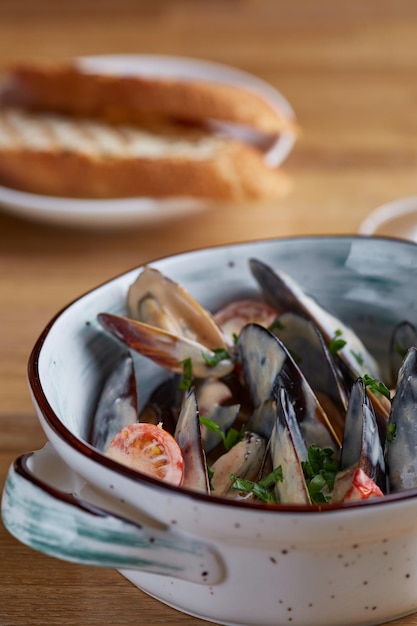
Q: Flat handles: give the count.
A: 1